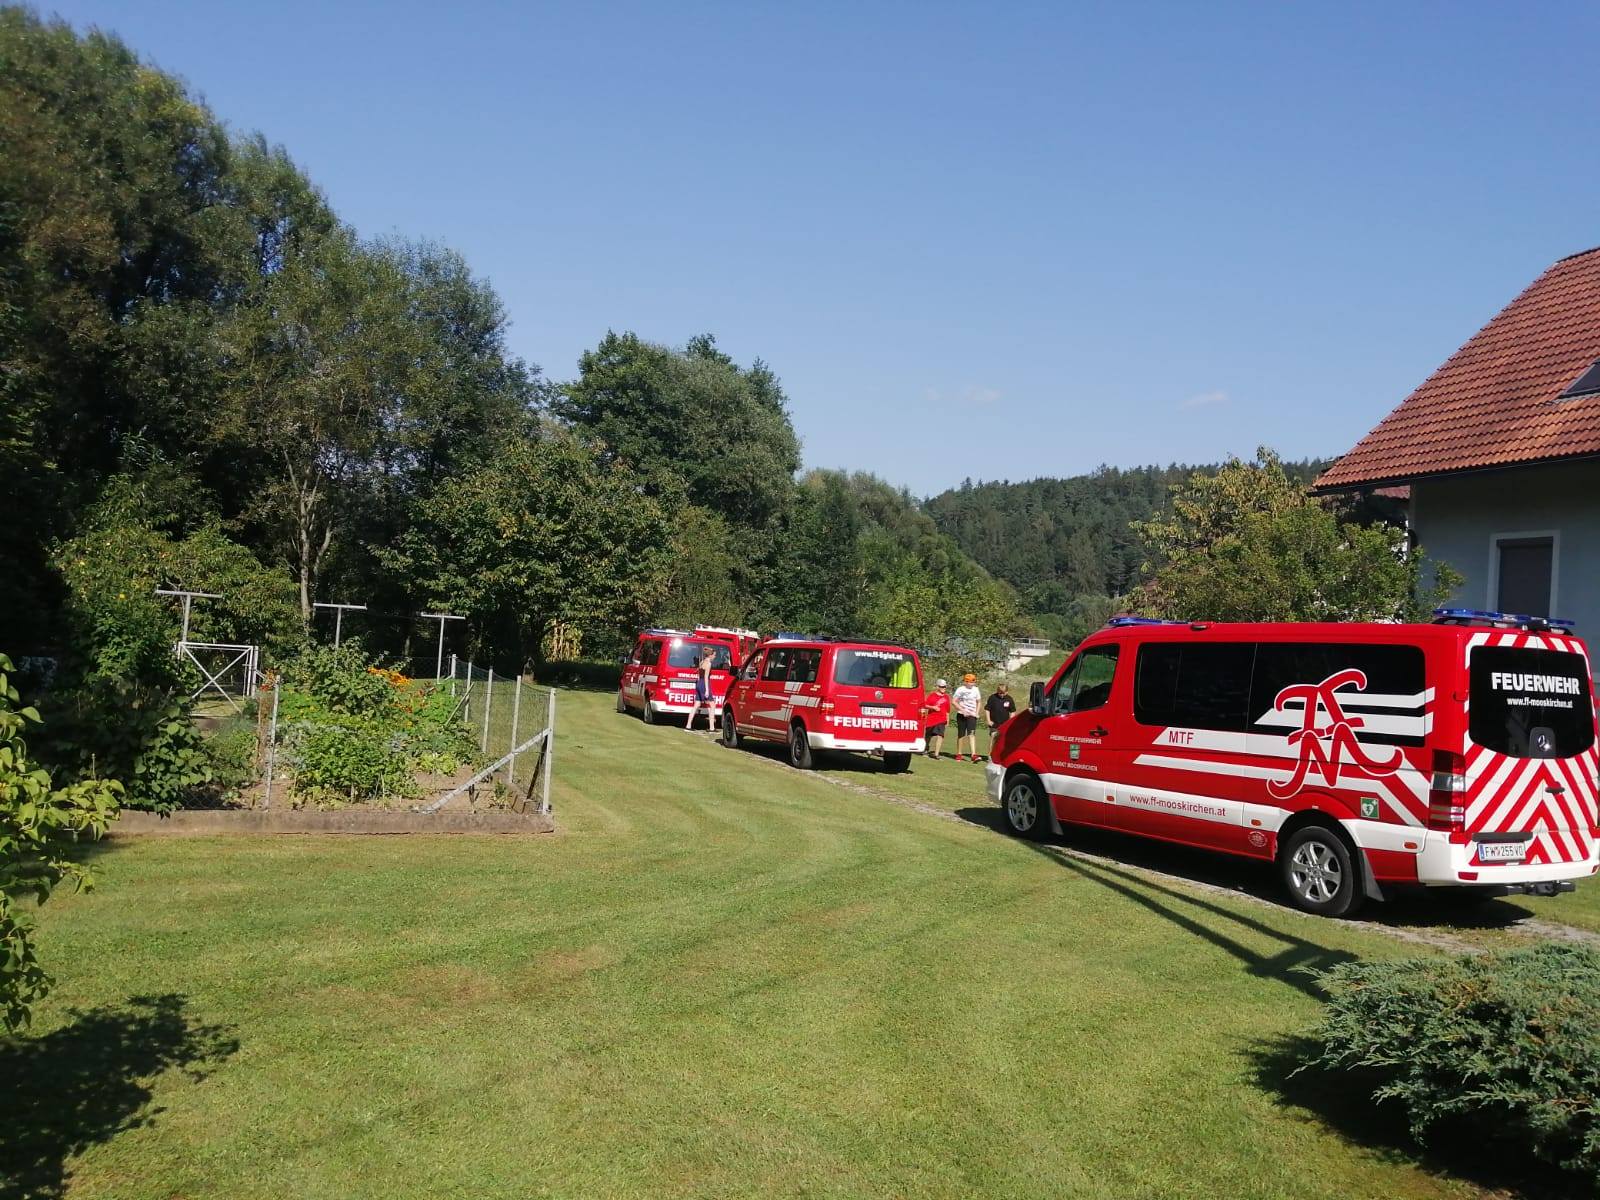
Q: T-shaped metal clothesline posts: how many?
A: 3